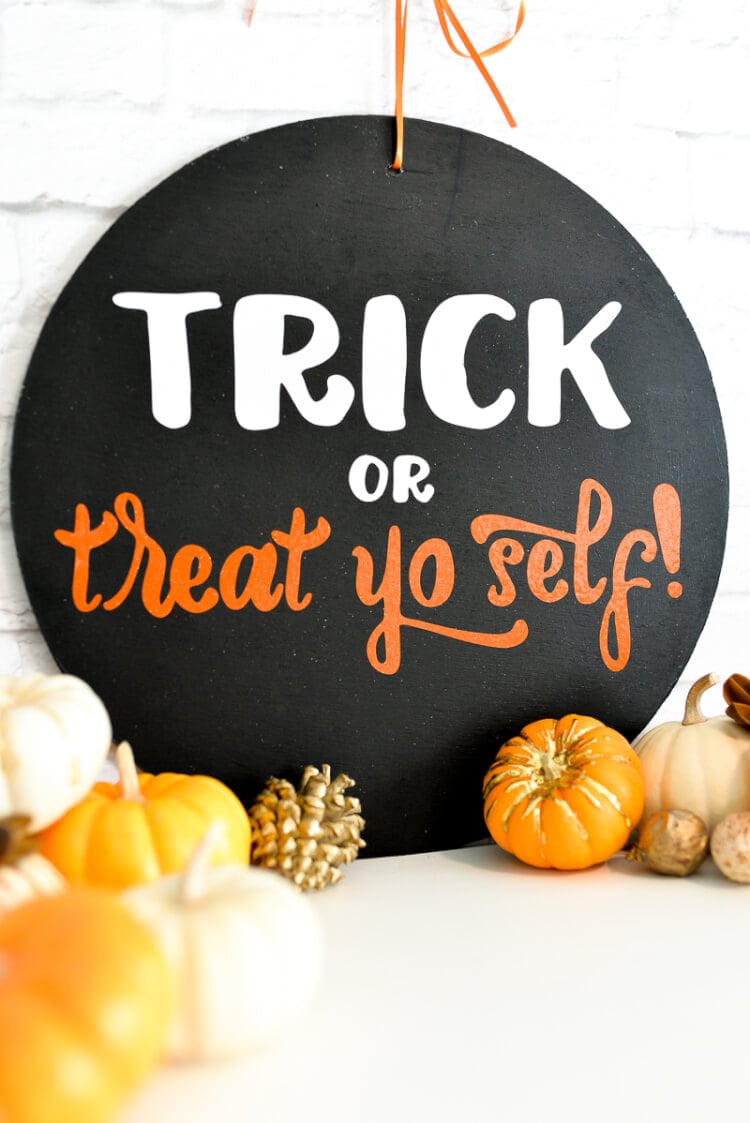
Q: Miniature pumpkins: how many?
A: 7